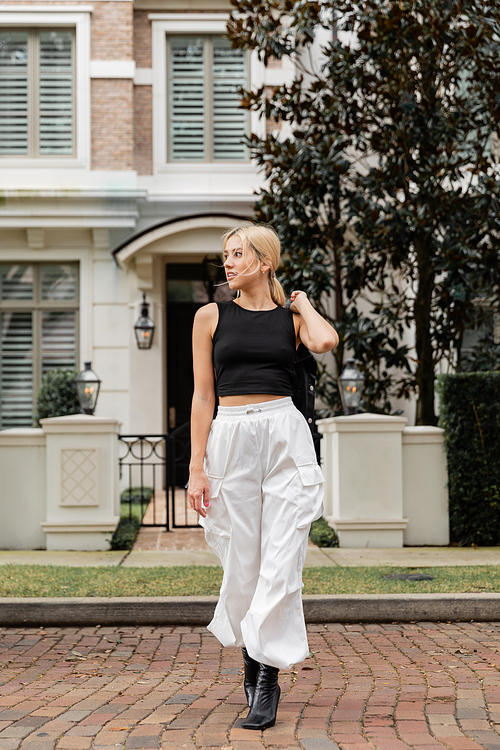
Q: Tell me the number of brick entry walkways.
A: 1